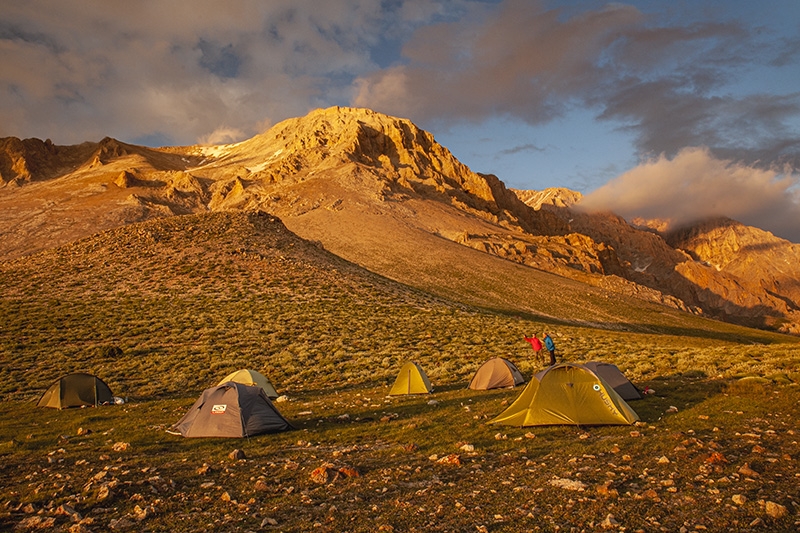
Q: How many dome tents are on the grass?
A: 7